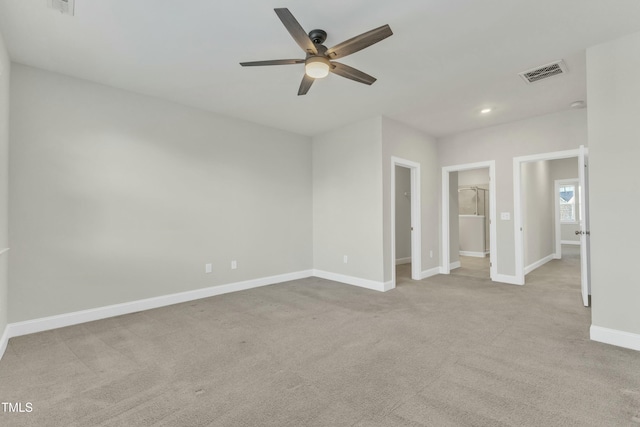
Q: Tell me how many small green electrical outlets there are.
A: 0